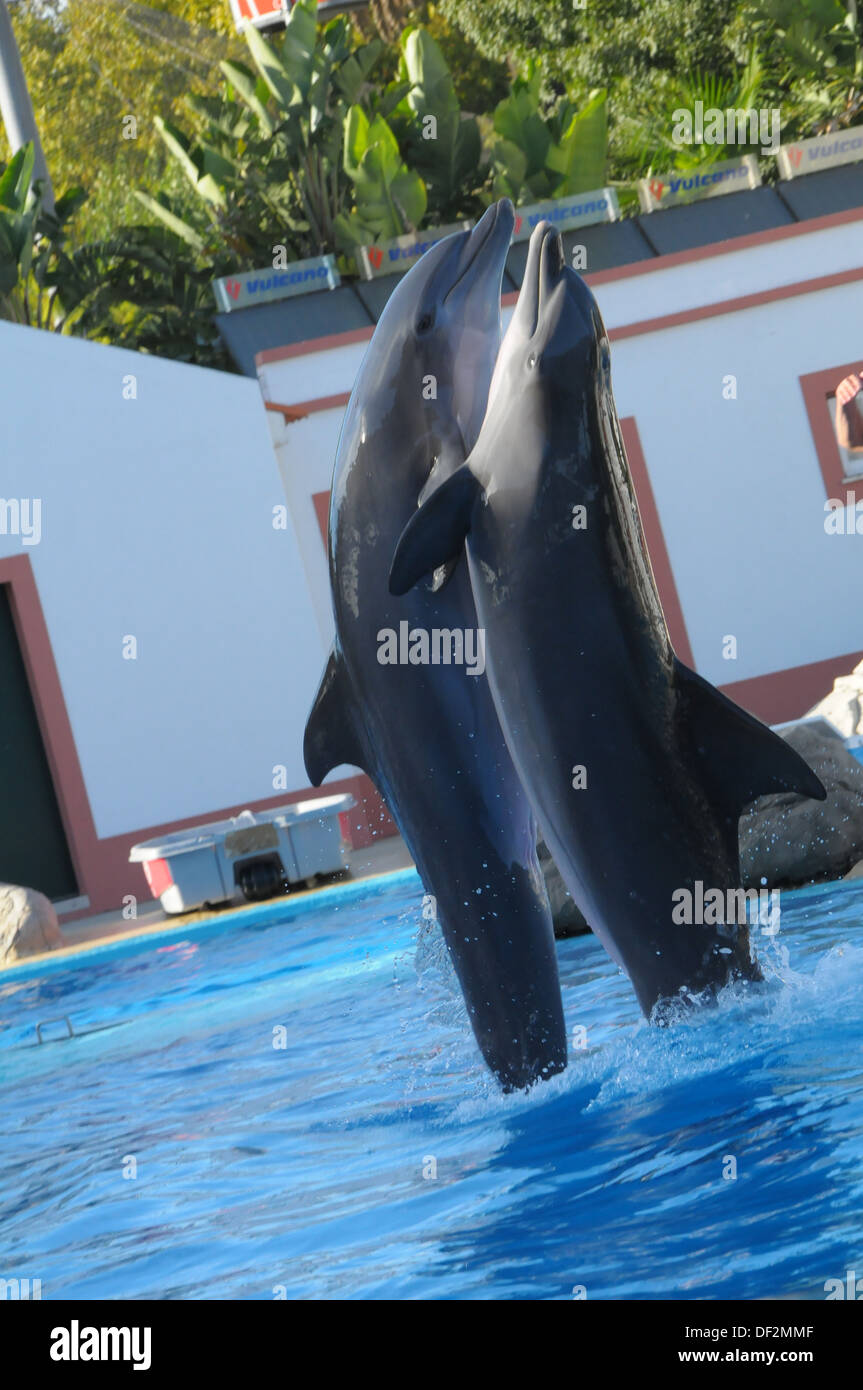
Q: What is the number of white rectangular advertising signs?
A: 5